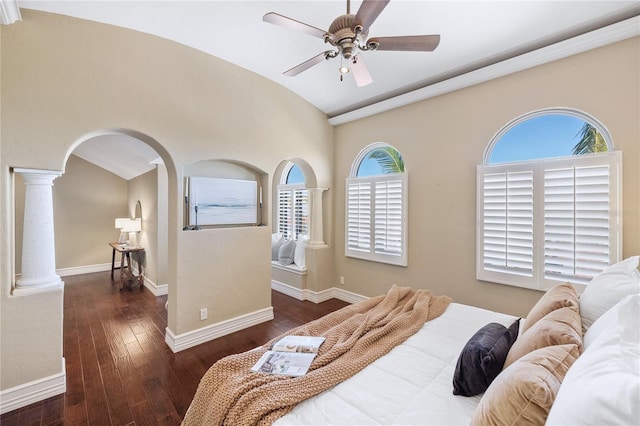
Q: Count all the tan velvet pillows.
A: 3